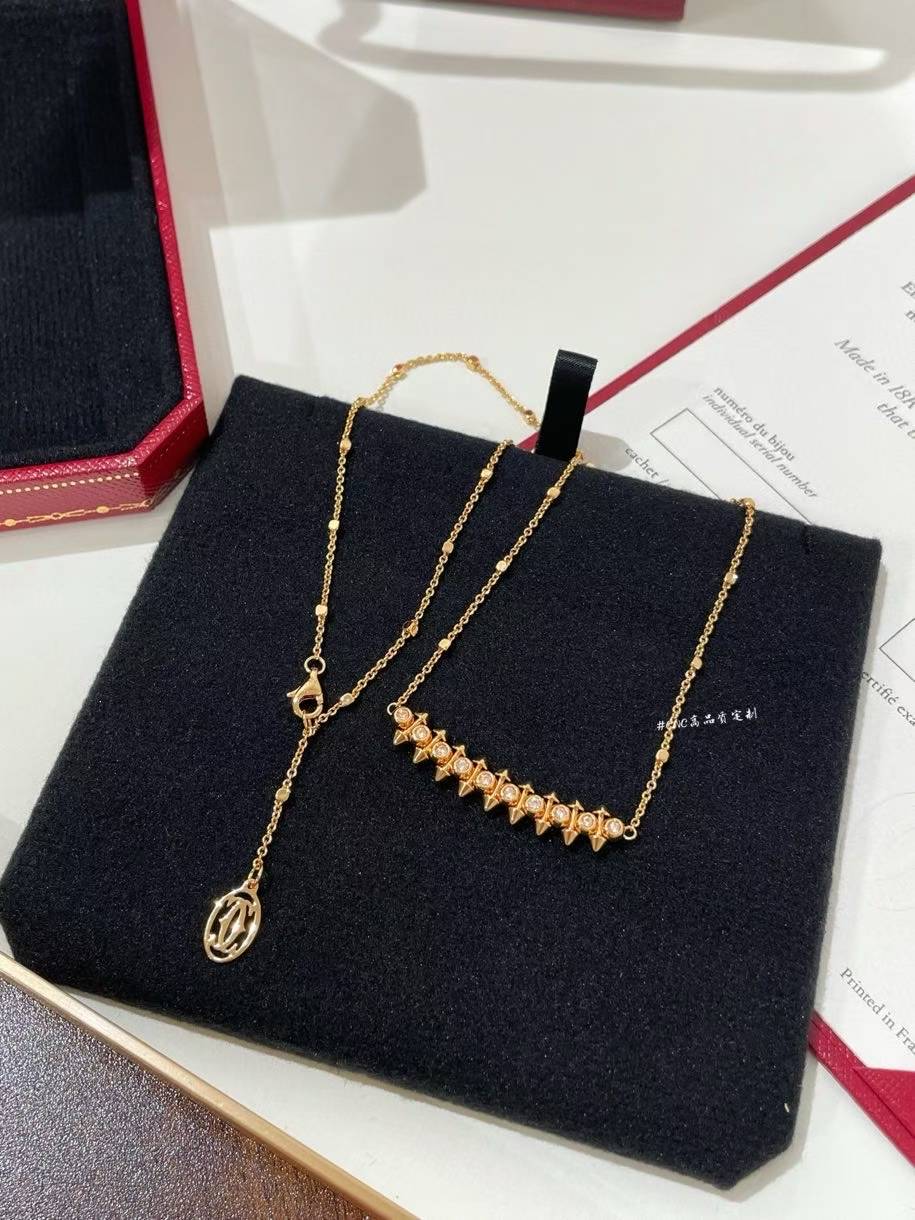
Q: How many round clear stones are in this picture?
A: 10